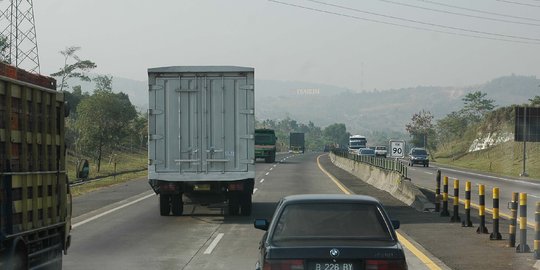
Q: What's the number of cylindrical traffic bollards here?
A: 9